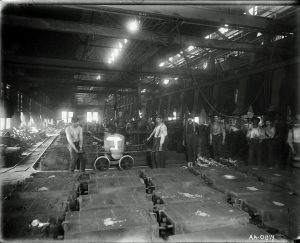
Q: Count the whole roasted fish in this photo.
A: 0